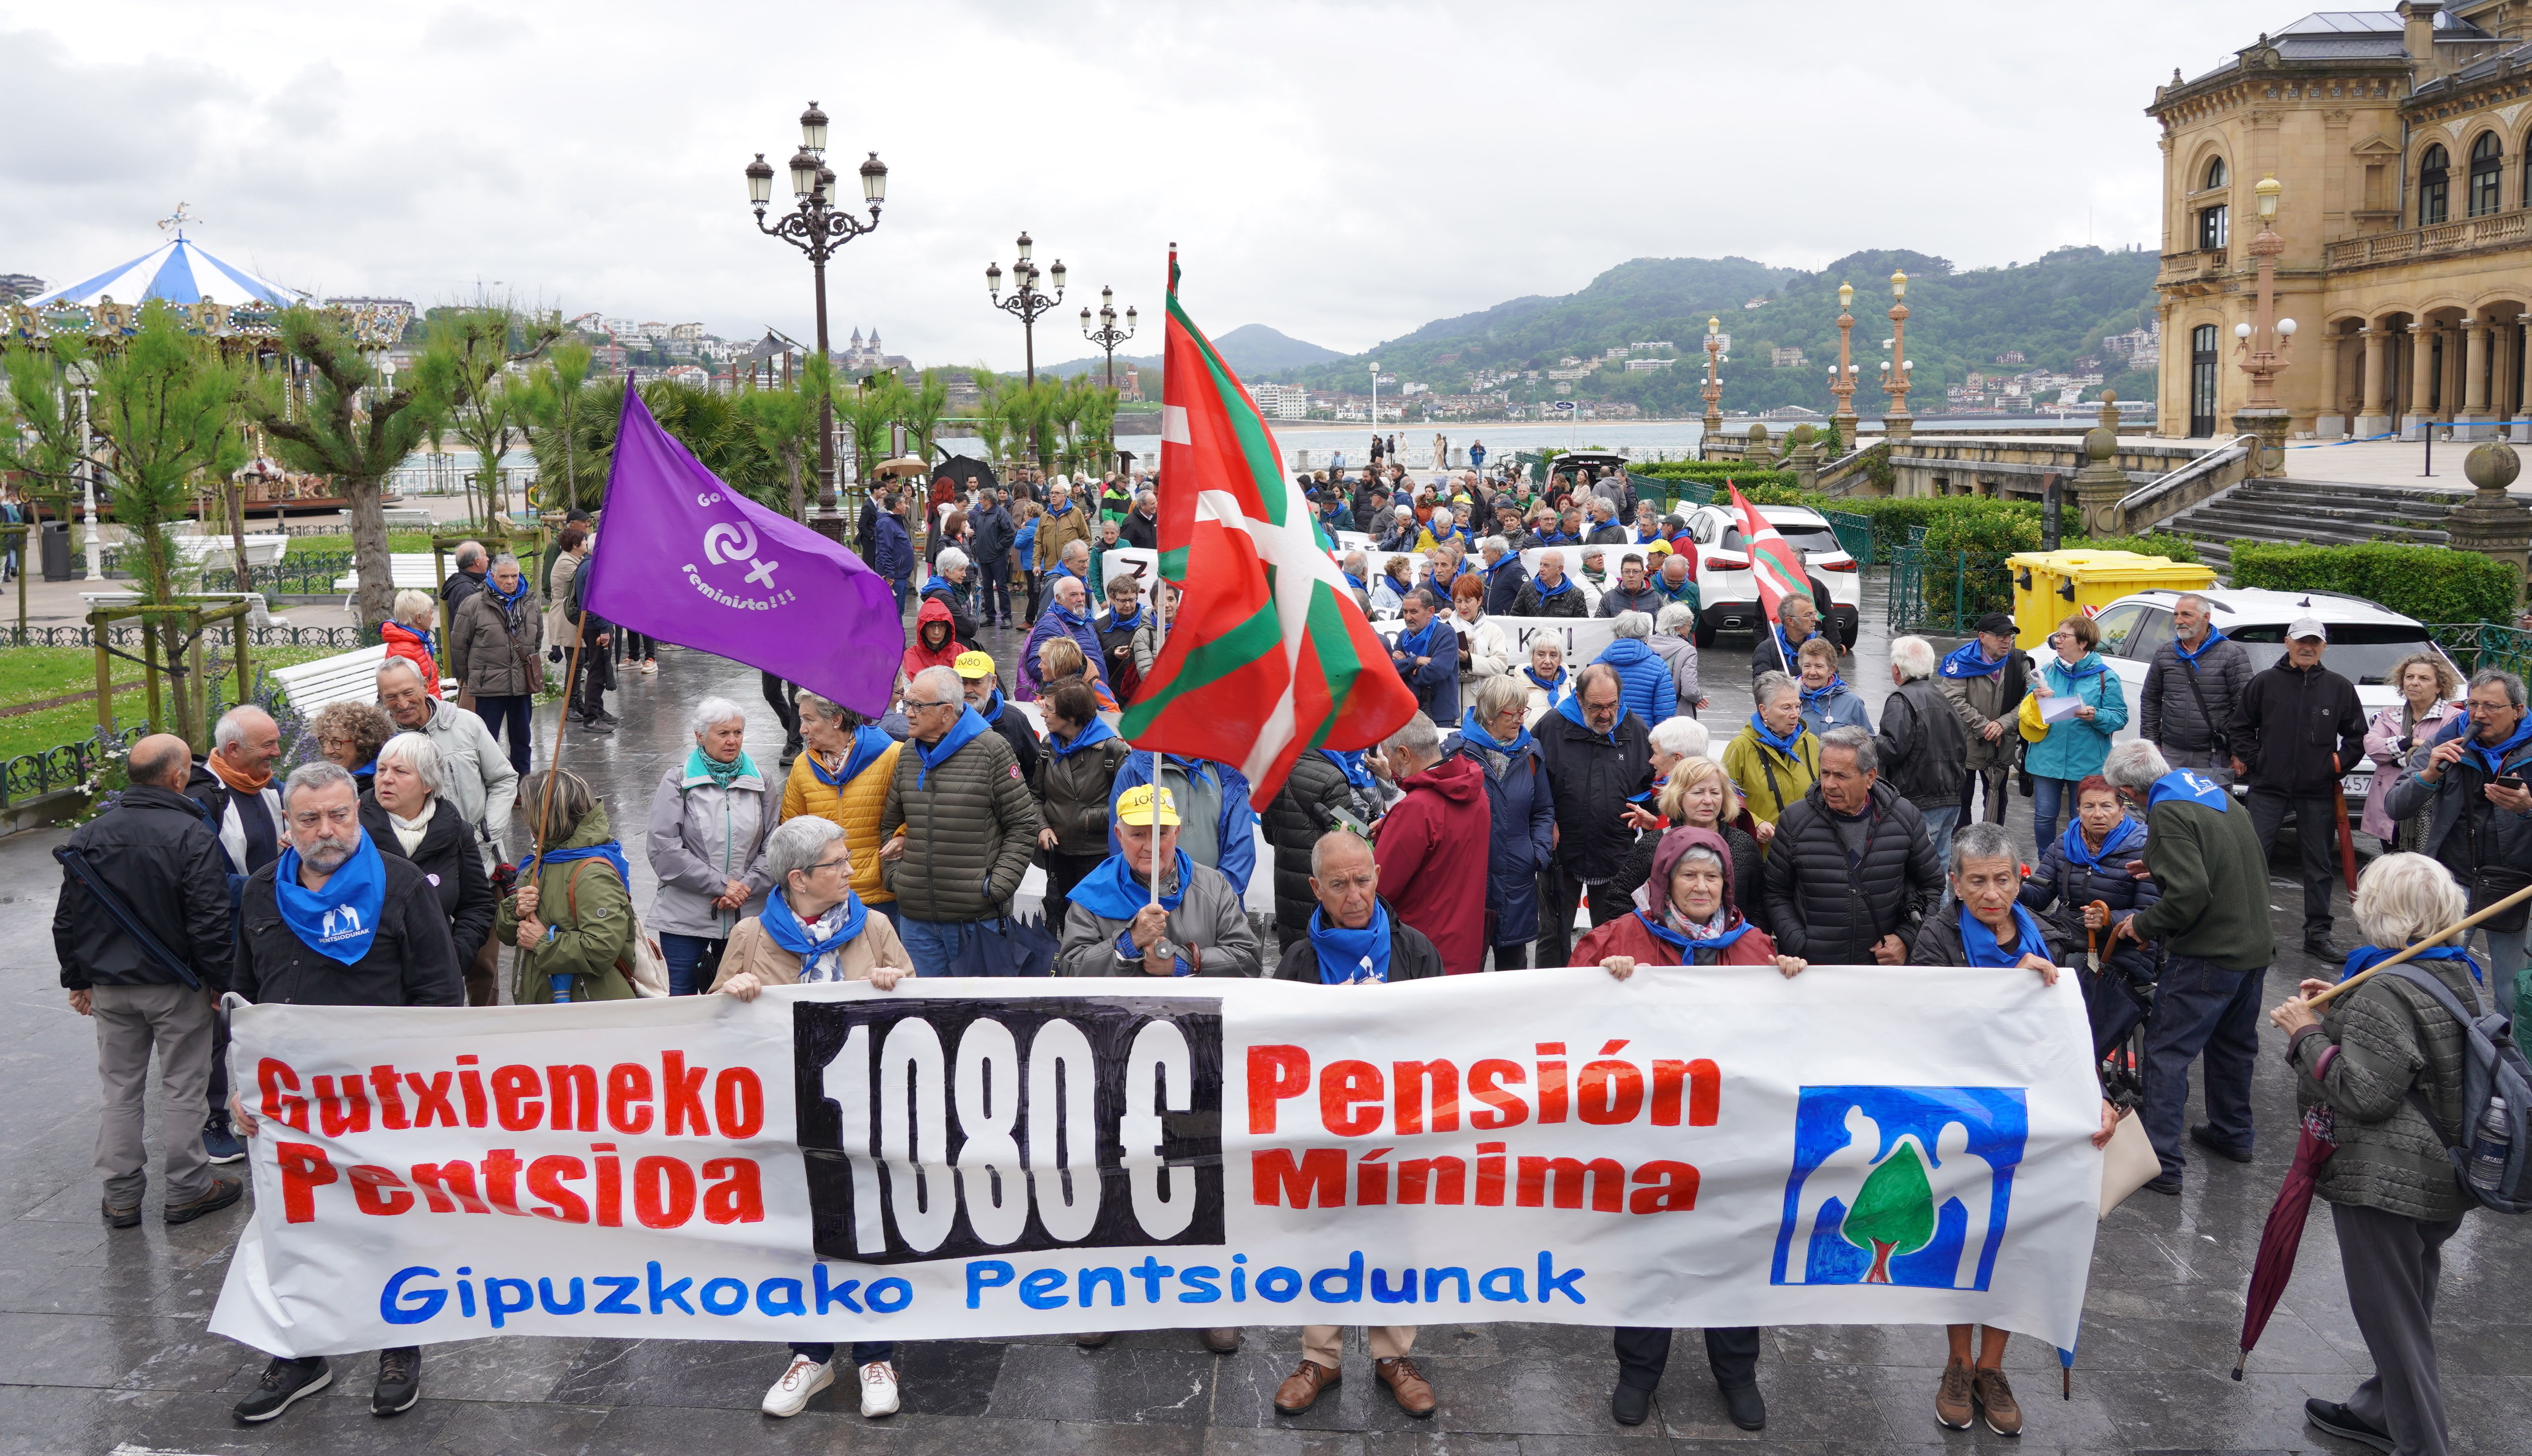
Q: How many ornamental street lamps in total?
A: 7